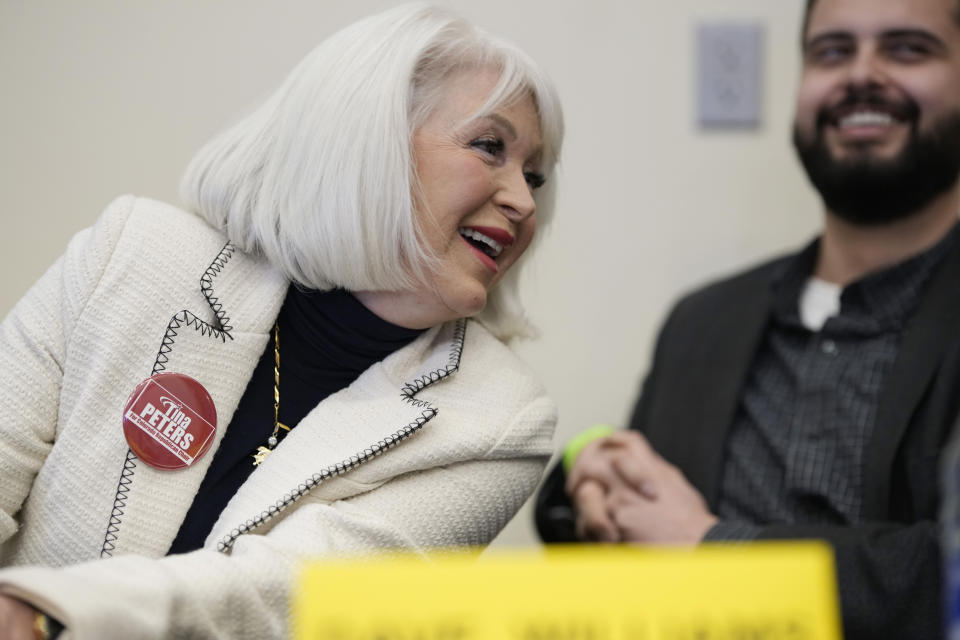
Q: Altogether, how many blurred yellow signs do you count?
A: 1